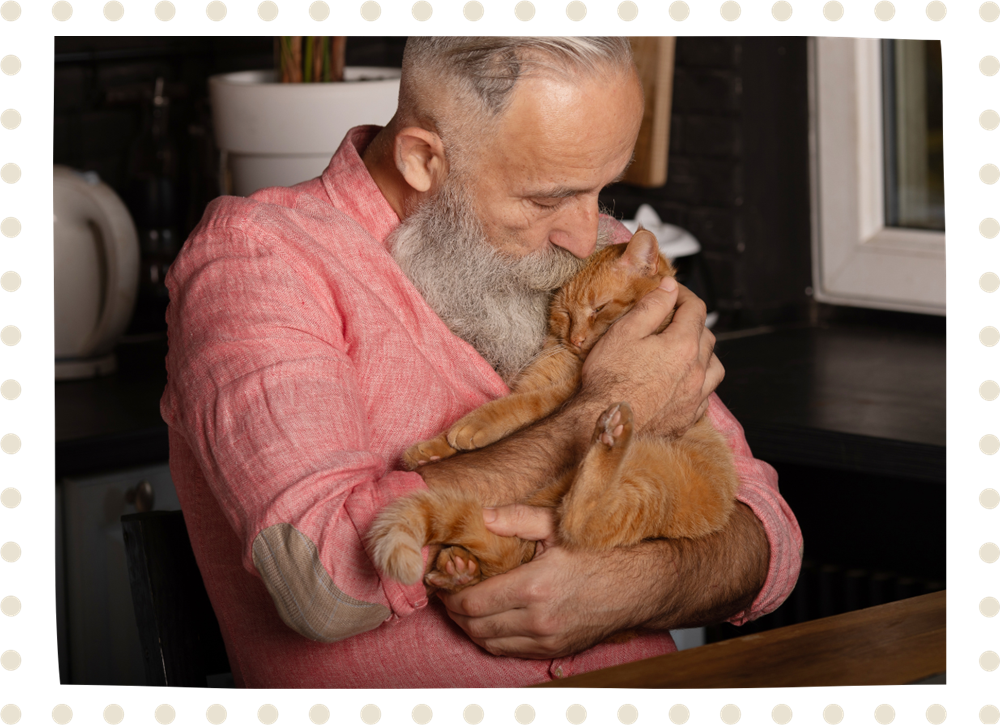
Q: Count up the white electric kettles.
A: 1